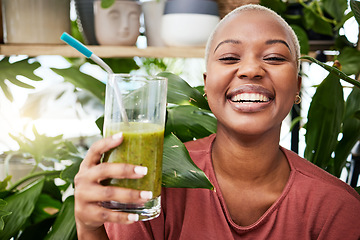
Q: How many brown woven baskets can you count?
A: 1